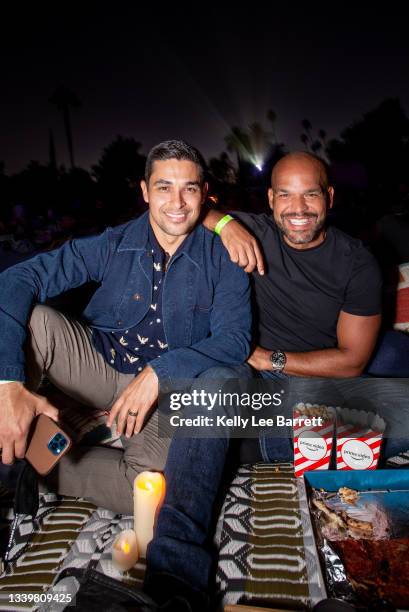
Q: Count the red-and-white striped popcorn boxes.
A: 2